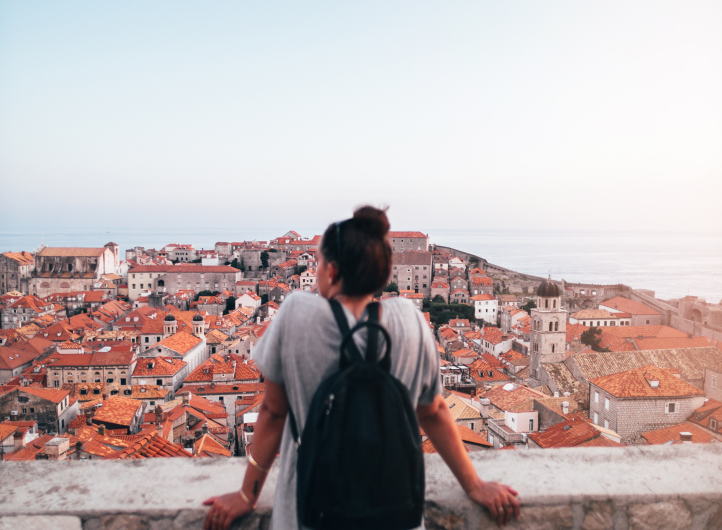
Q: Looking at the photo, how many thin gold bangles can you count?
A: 2